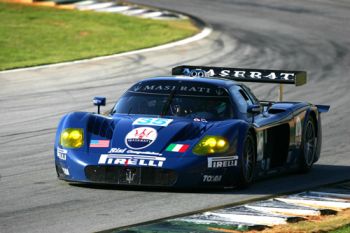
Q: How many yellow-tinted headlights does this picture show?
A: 2